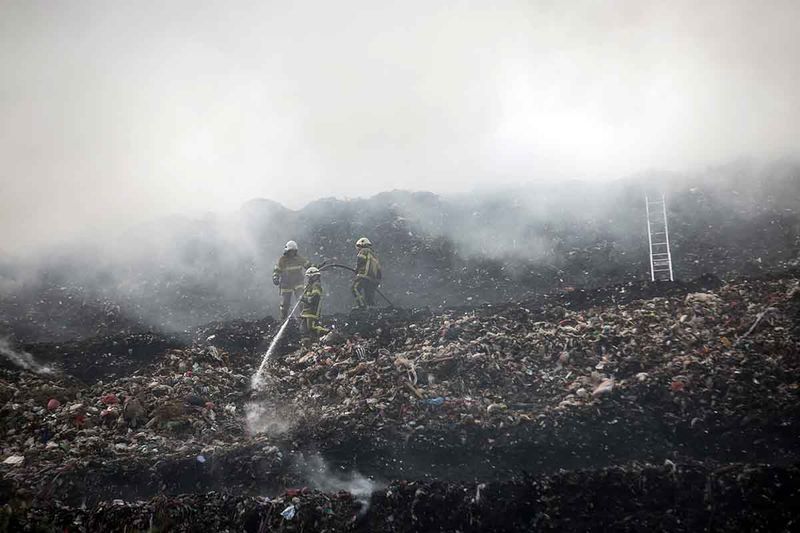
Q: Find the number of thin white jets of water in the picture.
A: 1